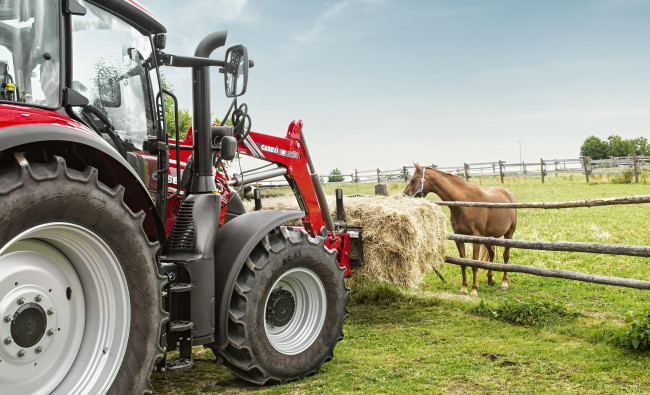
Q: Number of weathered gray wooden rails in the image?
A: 3